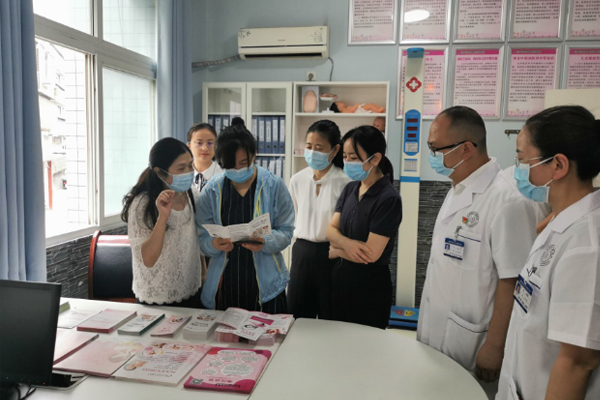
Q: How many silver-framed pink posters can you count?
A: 9